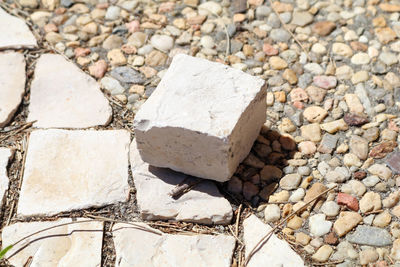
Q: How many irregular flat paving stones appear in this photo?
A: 9